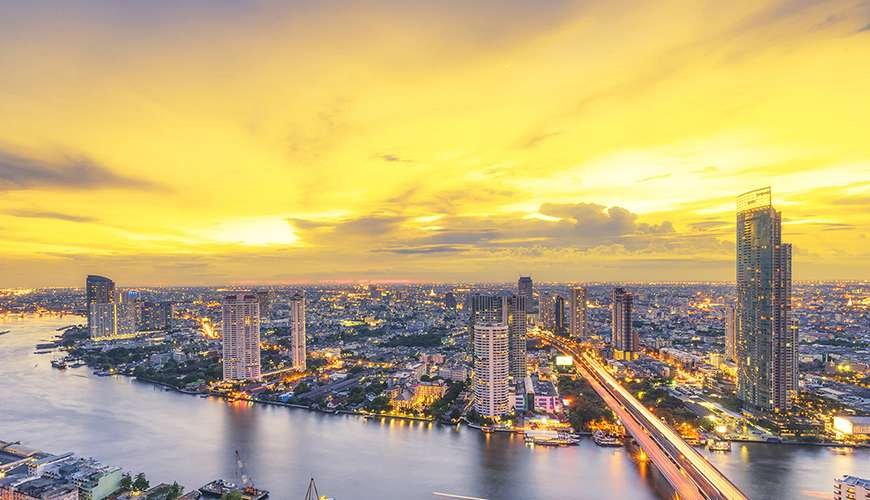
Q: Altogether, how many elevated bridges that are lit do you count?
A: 1